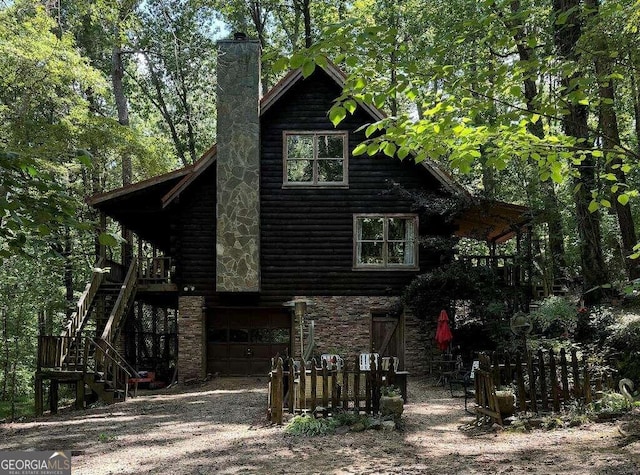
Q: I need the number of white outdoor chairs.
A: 2